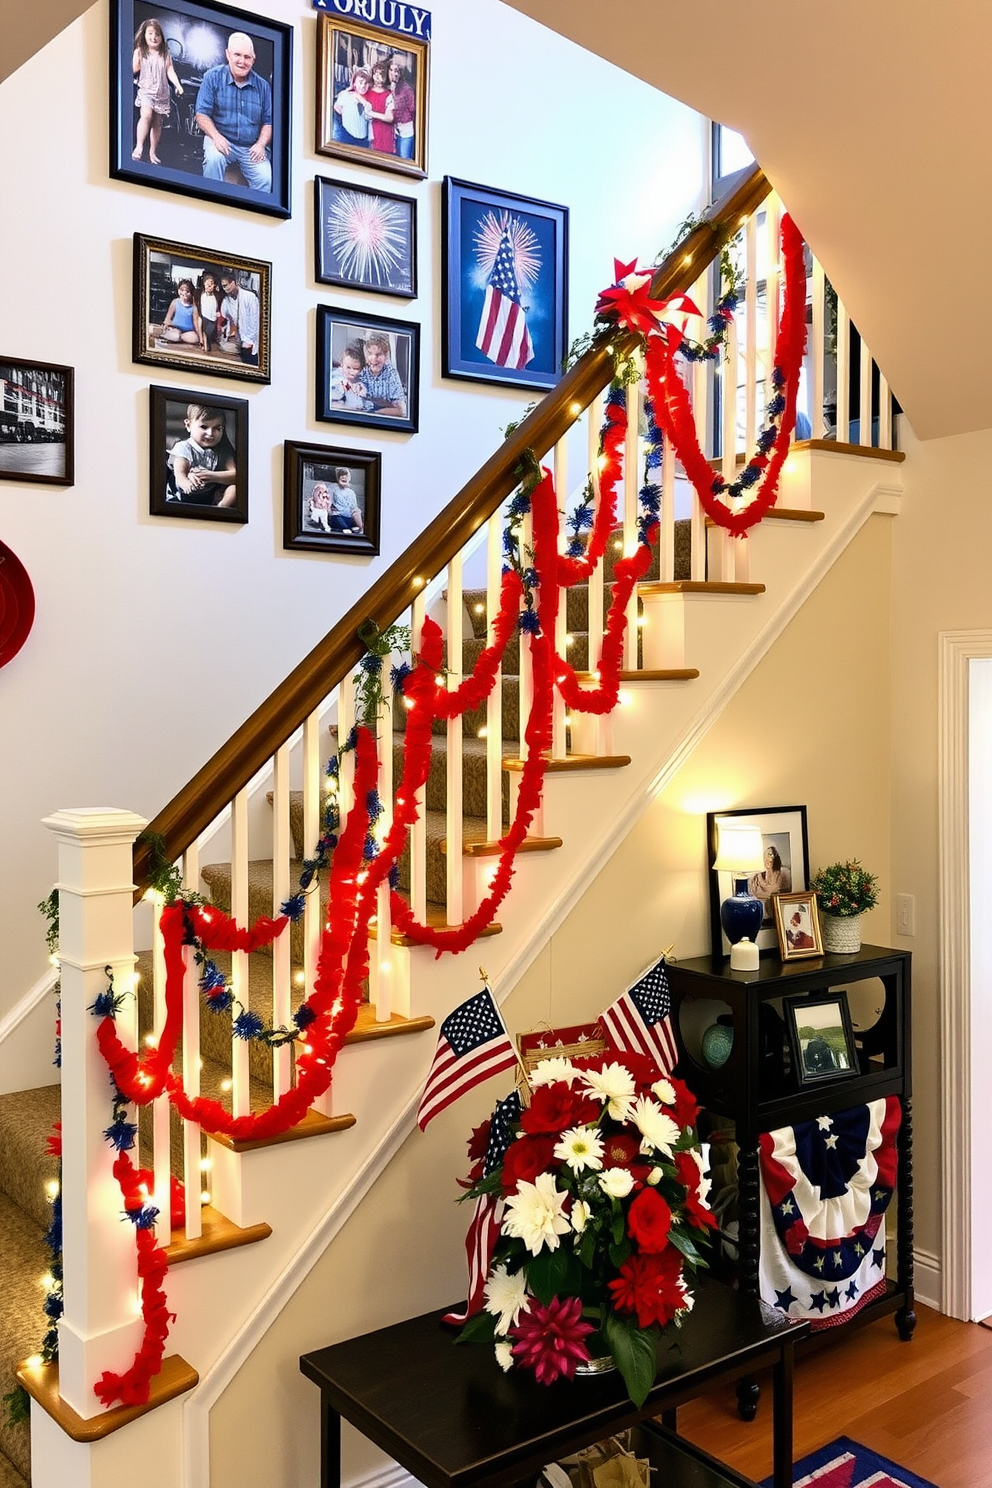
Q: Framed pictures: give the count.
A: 12